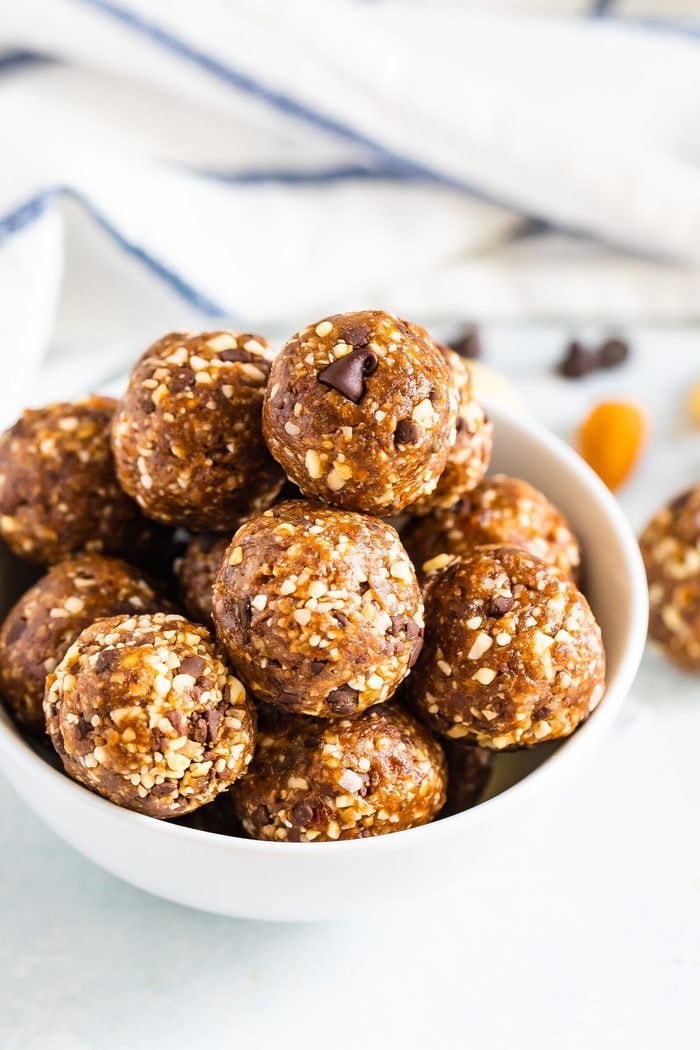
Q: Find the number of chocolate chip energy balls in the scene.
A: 13